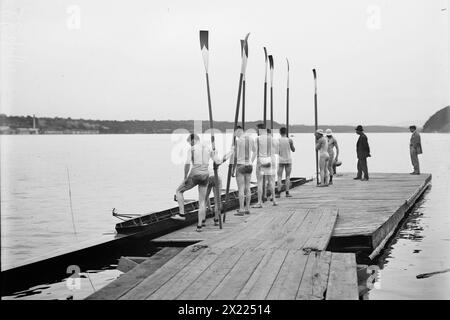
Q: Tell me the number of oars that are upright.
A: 7